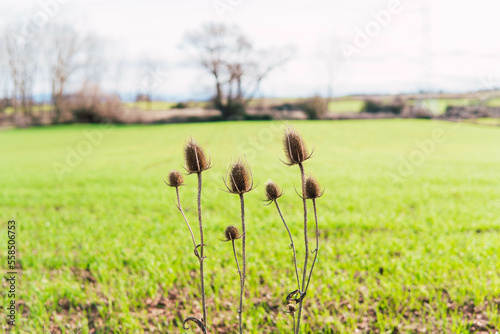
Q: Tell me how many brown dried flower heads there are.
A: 7